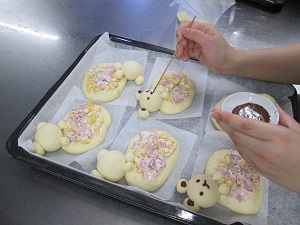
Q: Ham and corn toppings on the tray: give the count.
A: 5